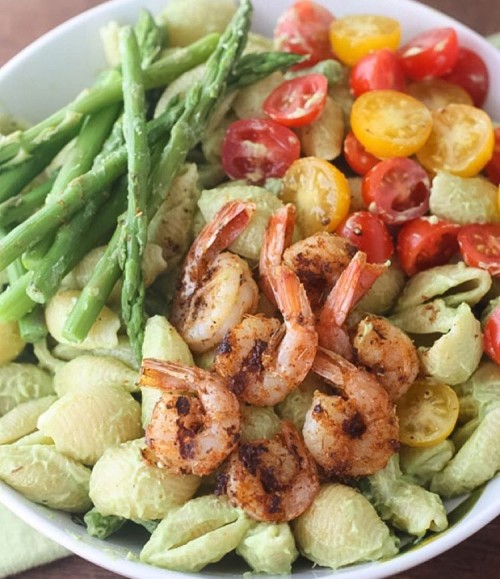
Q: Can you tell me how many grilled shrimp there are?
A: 7